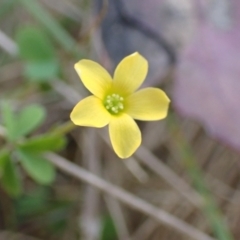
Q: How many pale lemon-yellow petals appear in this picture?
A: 5